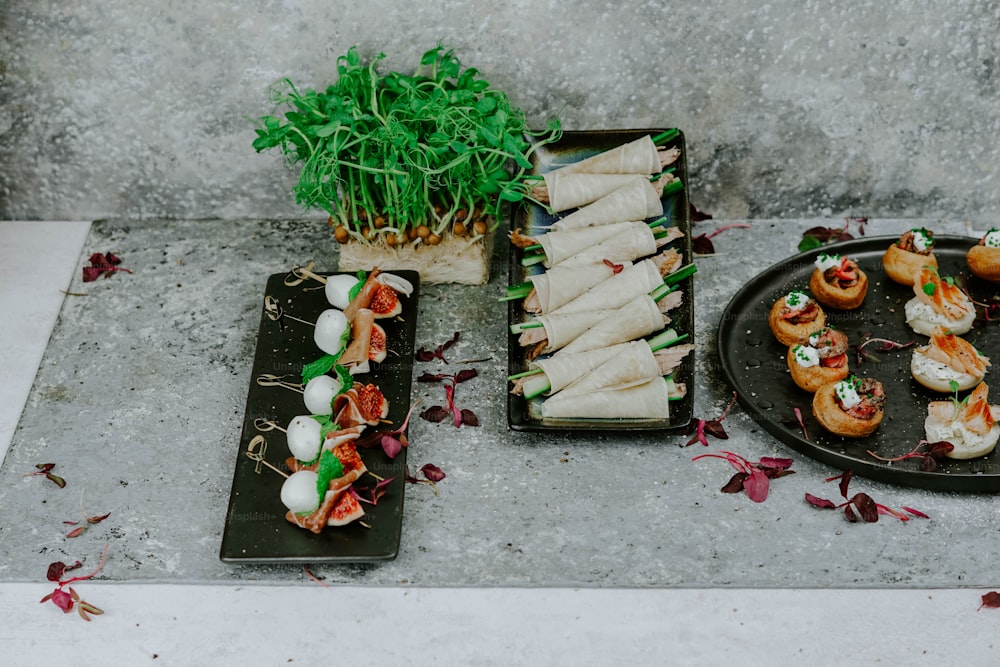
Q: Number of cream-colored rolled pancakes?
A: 12